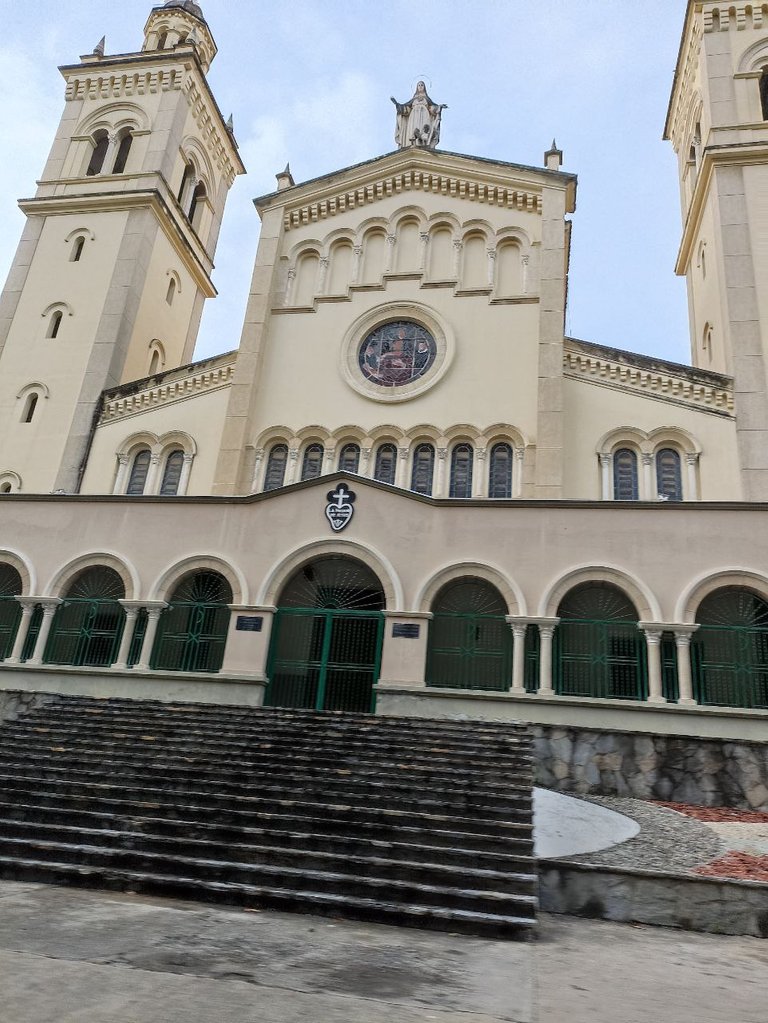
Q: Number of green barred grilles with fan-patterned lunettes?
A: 7